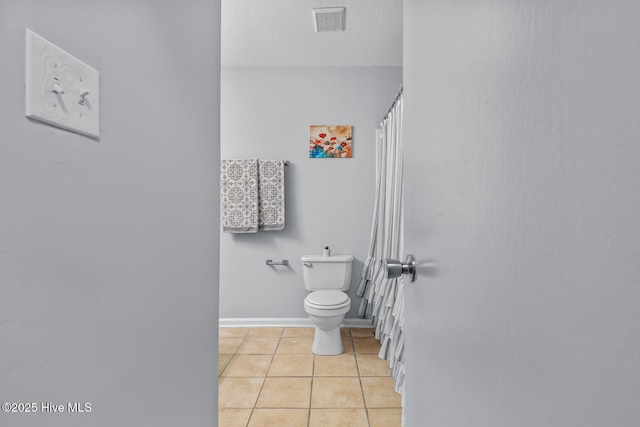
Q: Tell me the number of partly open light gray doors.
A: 1